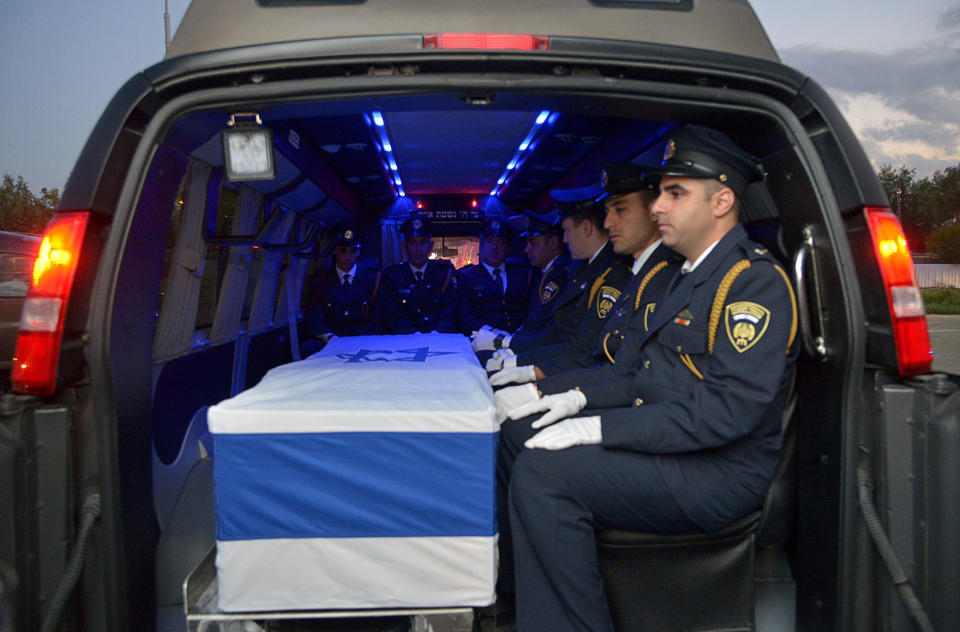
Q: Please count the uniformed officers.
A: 7